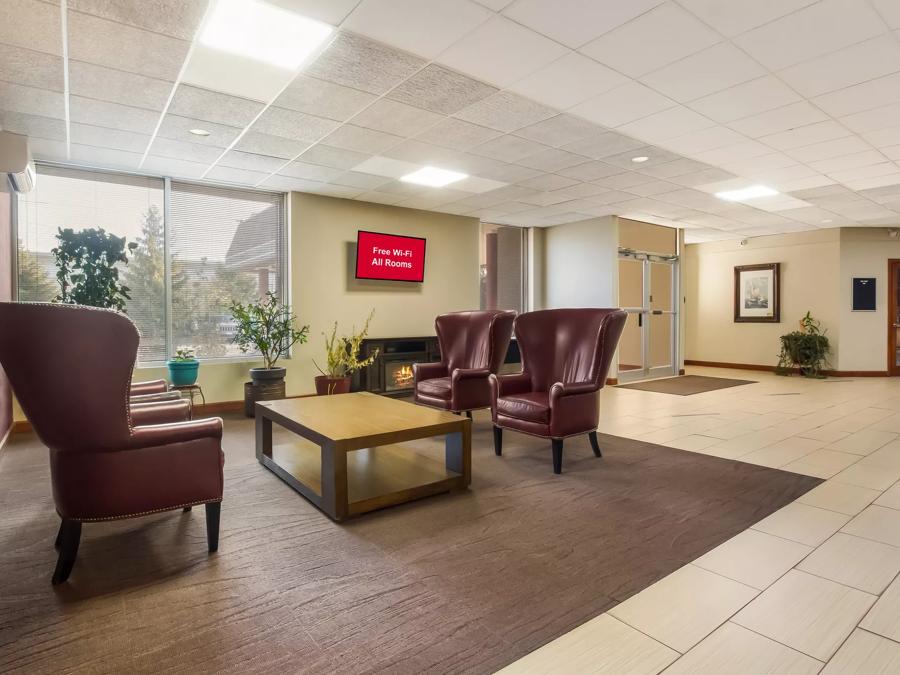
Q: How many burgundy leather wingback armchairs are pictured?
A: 4